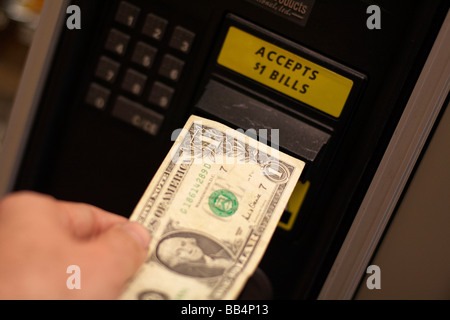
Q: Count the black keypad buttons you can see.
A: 11